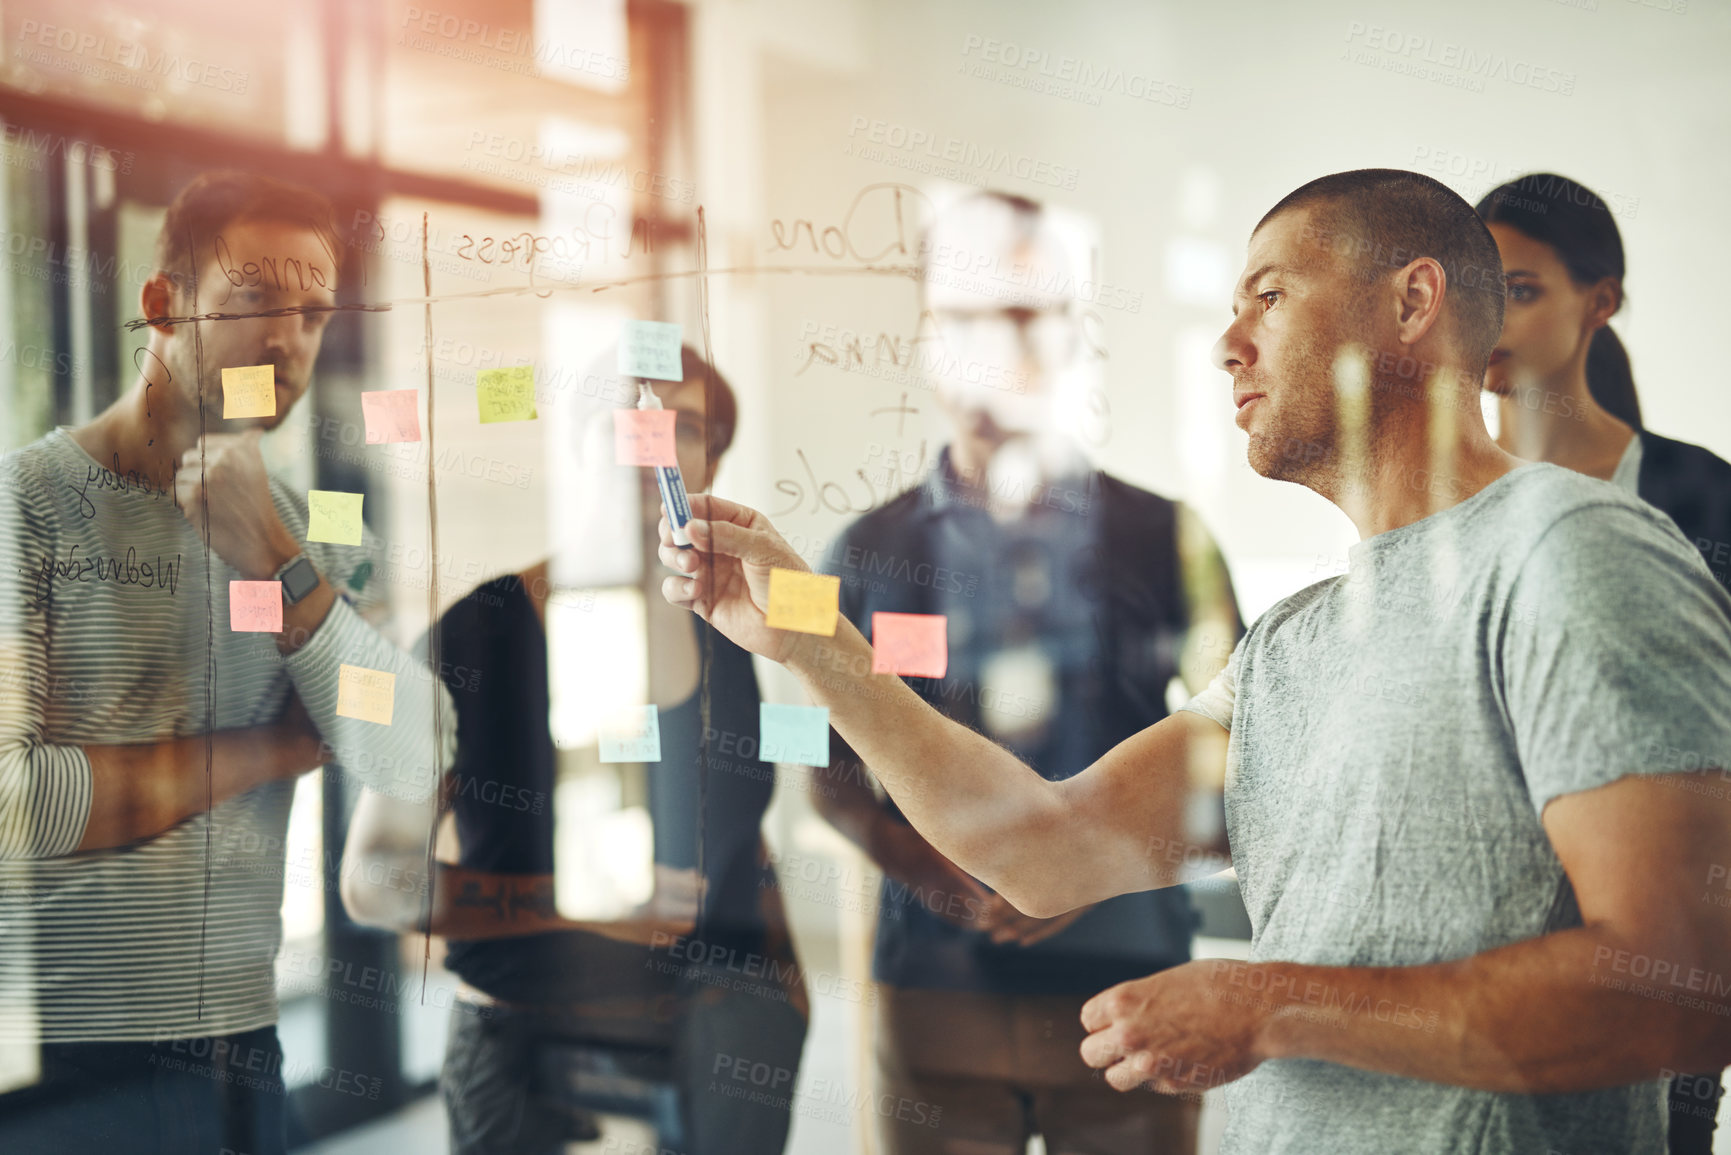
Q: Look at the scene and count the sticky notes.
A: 12